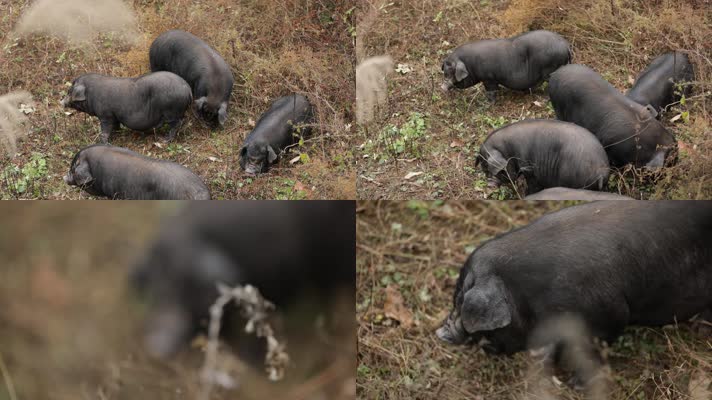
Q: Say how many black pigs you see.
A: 11